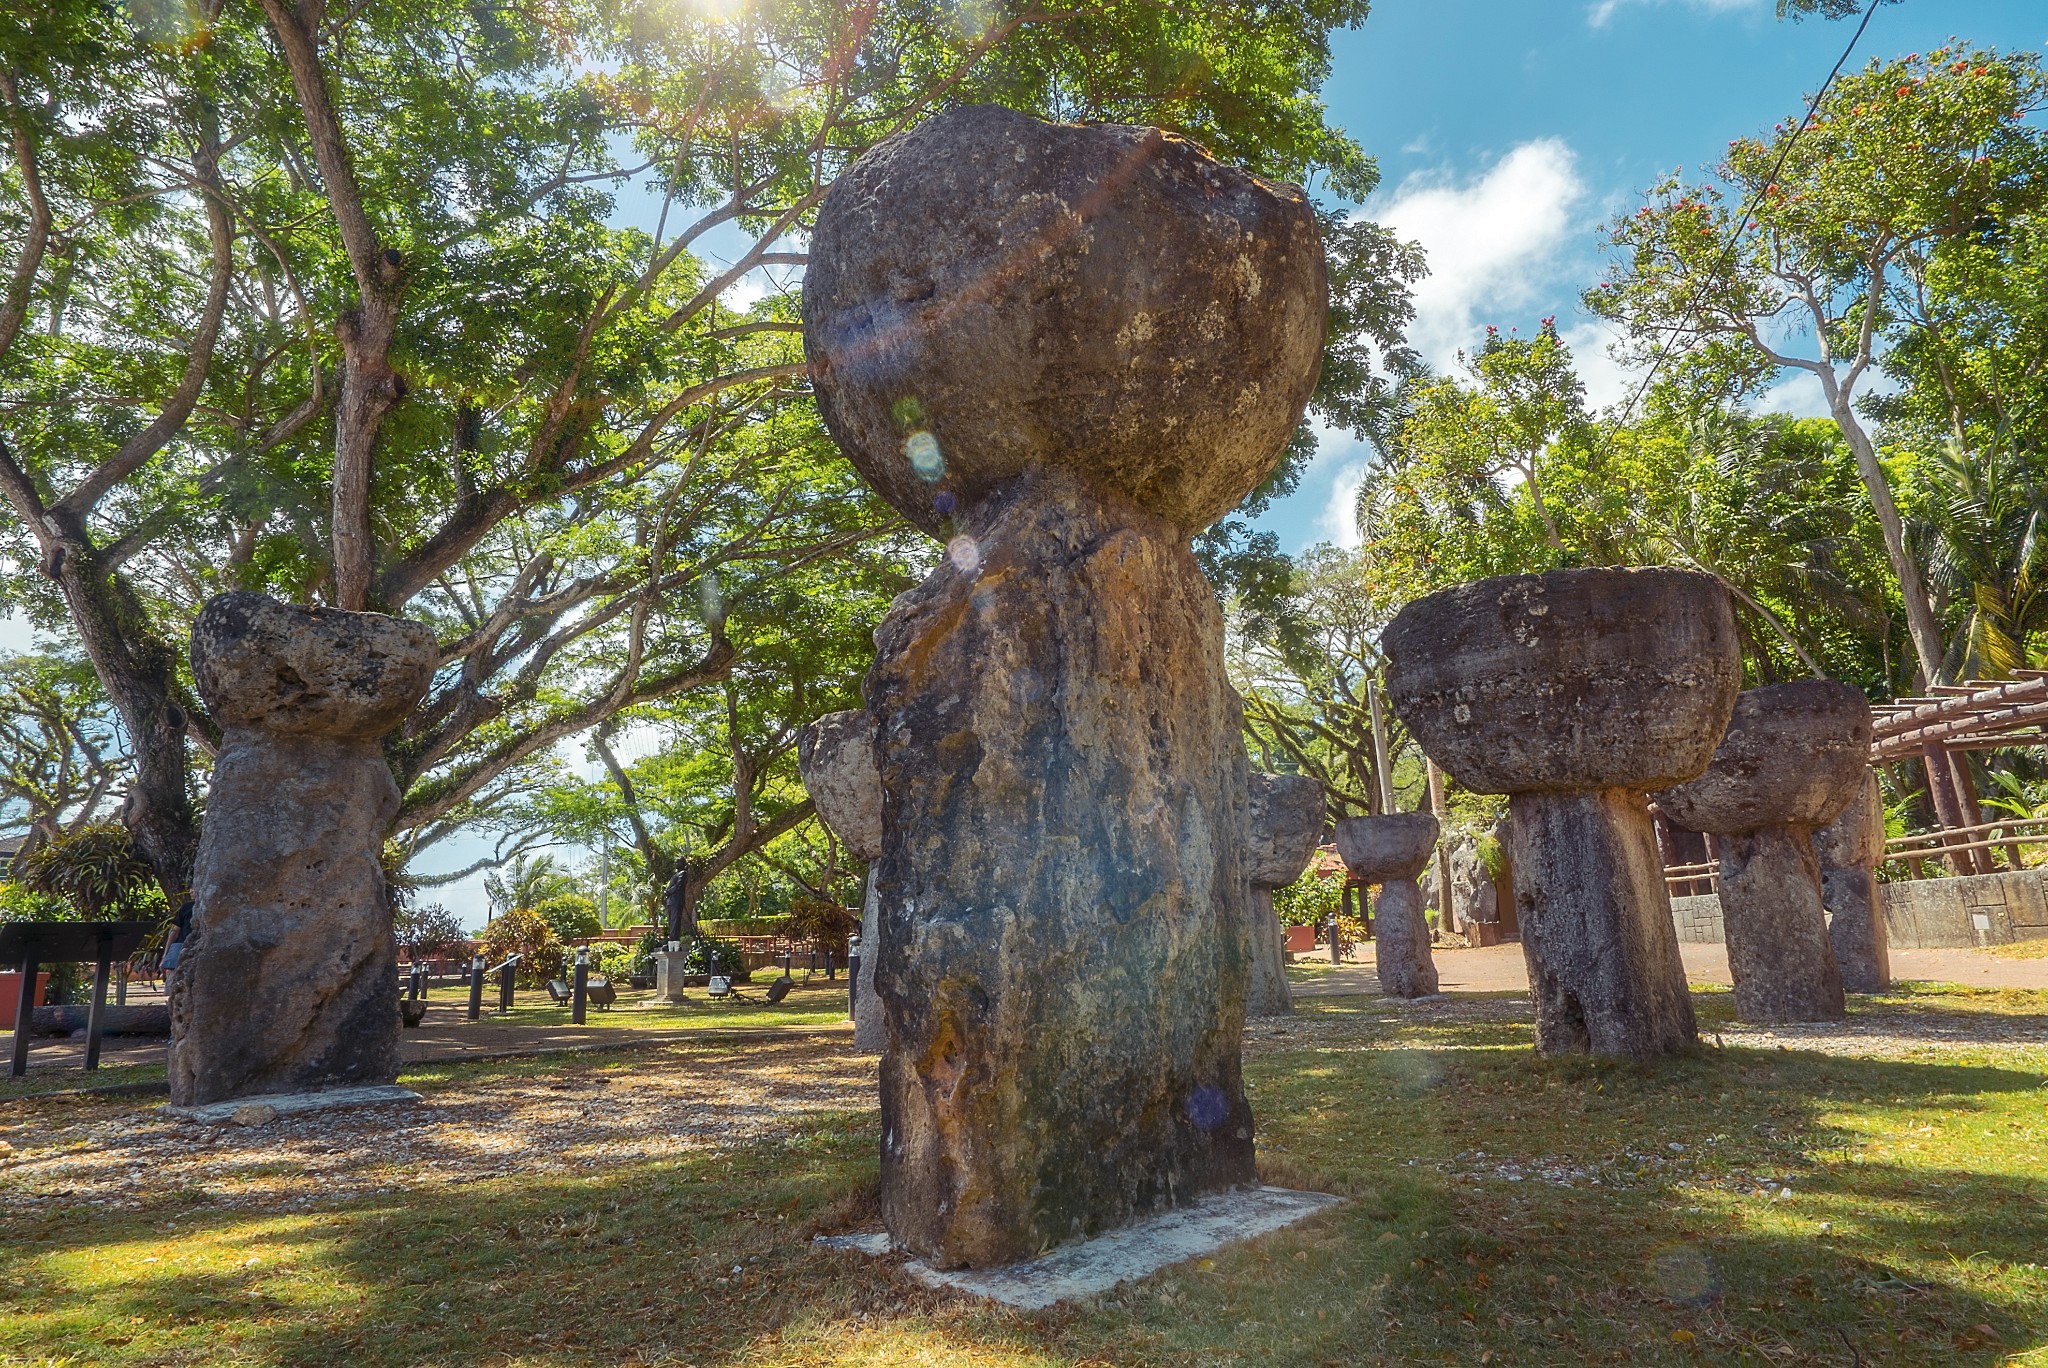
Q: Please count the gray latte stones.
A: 8